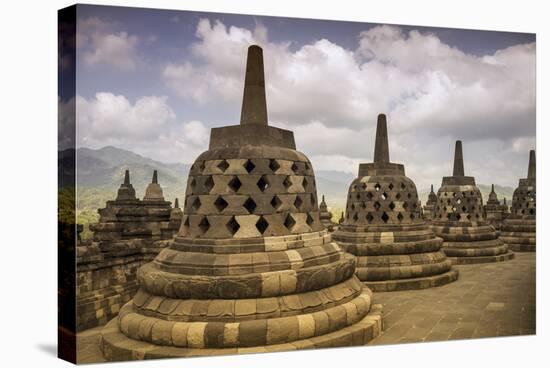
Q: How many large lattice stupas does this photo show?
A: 4